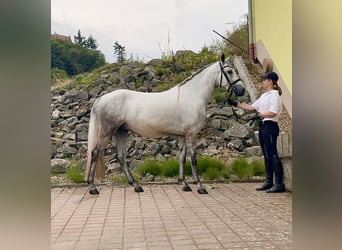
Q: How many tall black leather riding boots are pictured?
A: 2